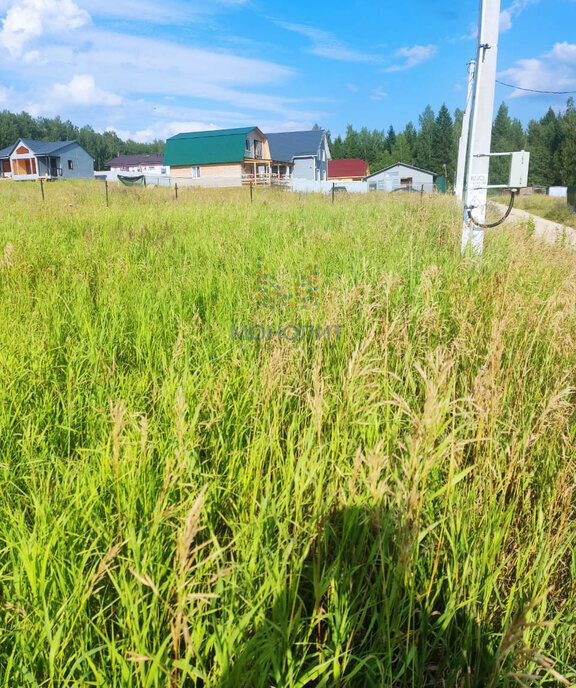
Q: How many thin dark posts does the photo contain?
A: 6